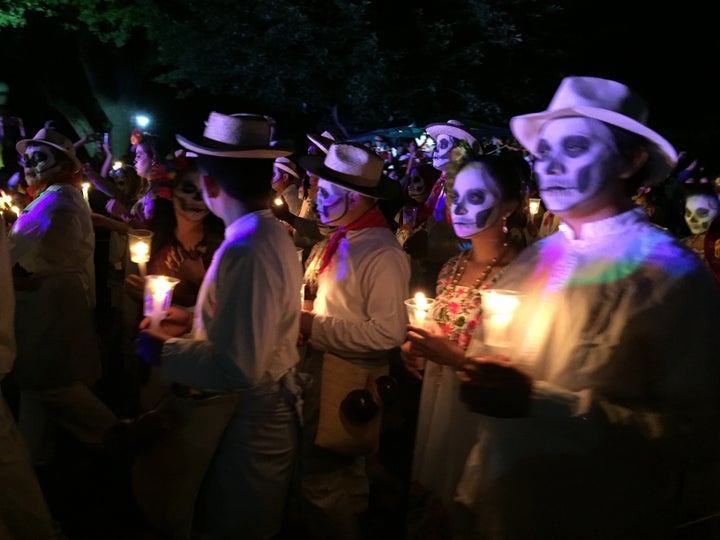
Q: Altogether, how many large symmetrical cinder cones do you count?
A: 0